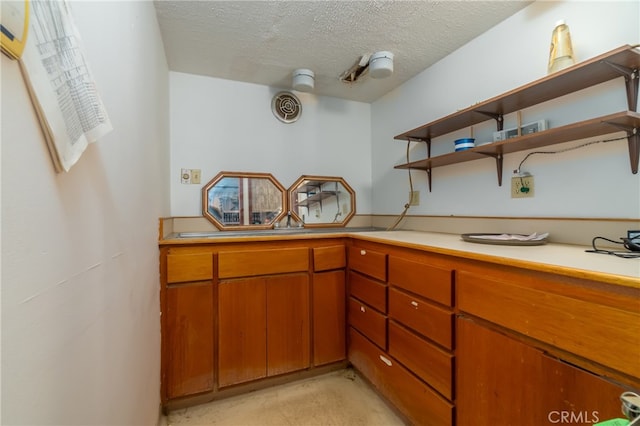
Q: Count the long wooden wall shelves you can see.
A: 2